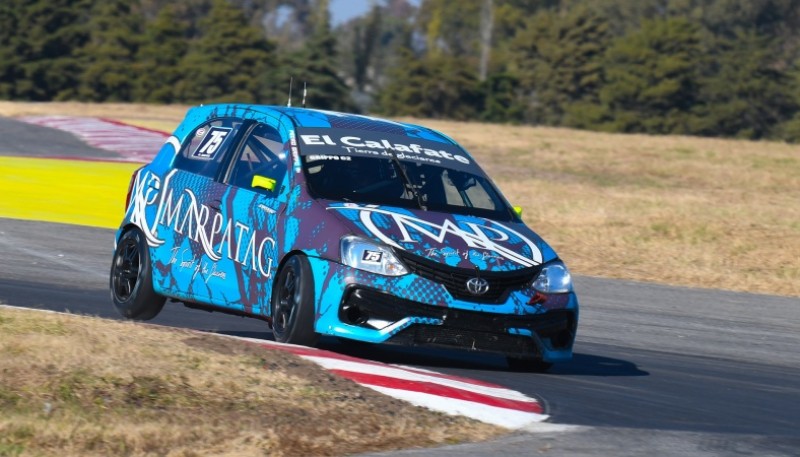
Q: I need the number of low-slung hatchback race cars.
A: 1